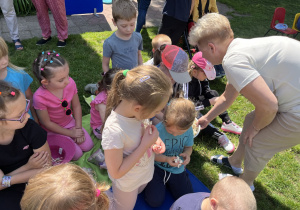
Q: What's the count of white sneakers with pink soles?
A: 2